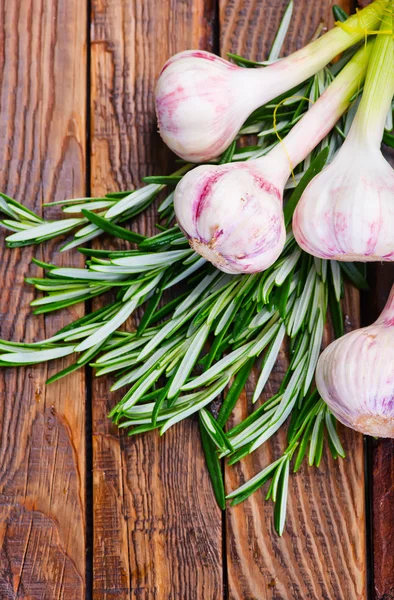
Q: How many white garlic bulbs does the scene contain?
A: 4